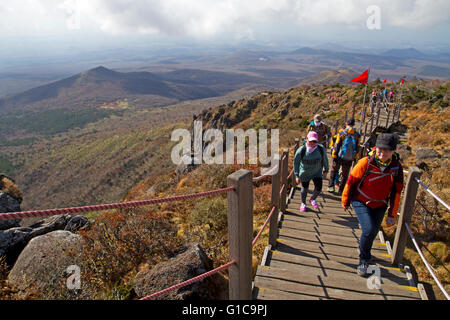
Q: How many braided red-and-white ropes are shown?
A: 2